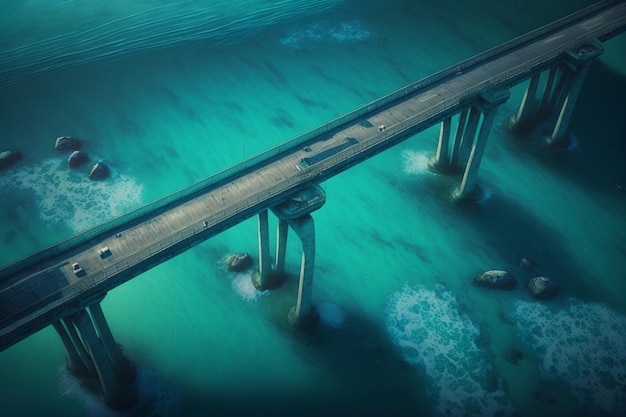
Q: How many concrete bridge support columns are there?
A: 15